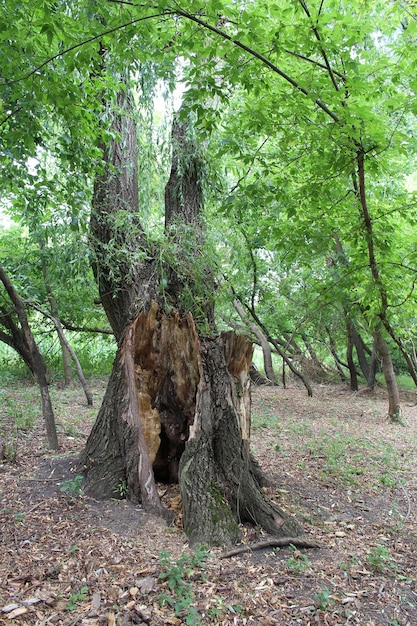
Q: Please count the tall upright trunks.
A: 2